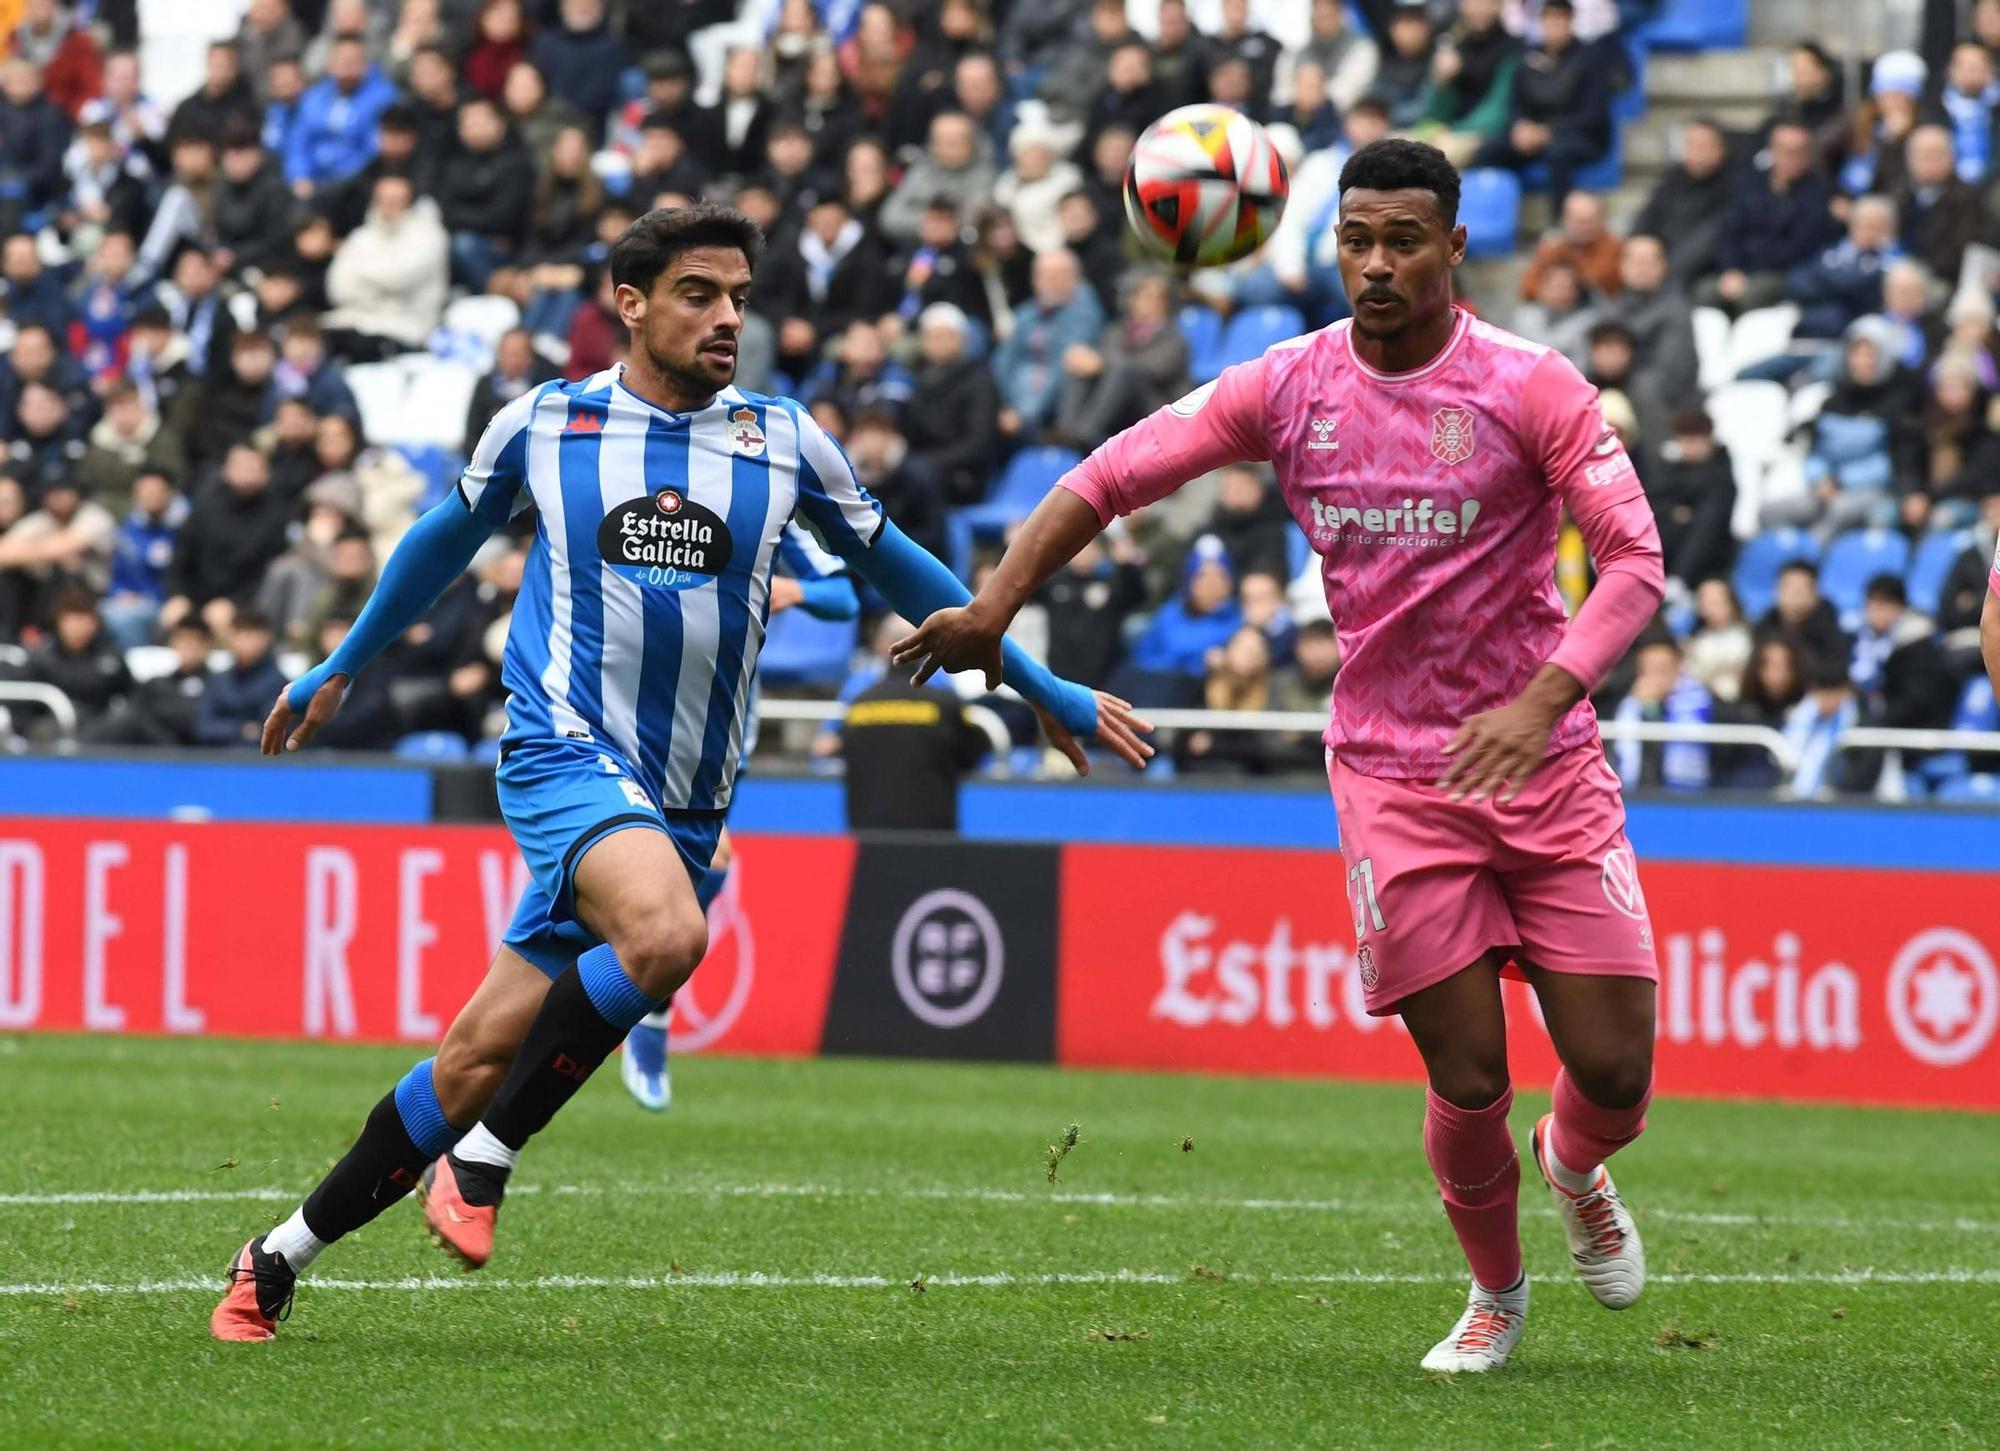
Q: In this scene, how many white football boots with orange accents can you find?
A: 2